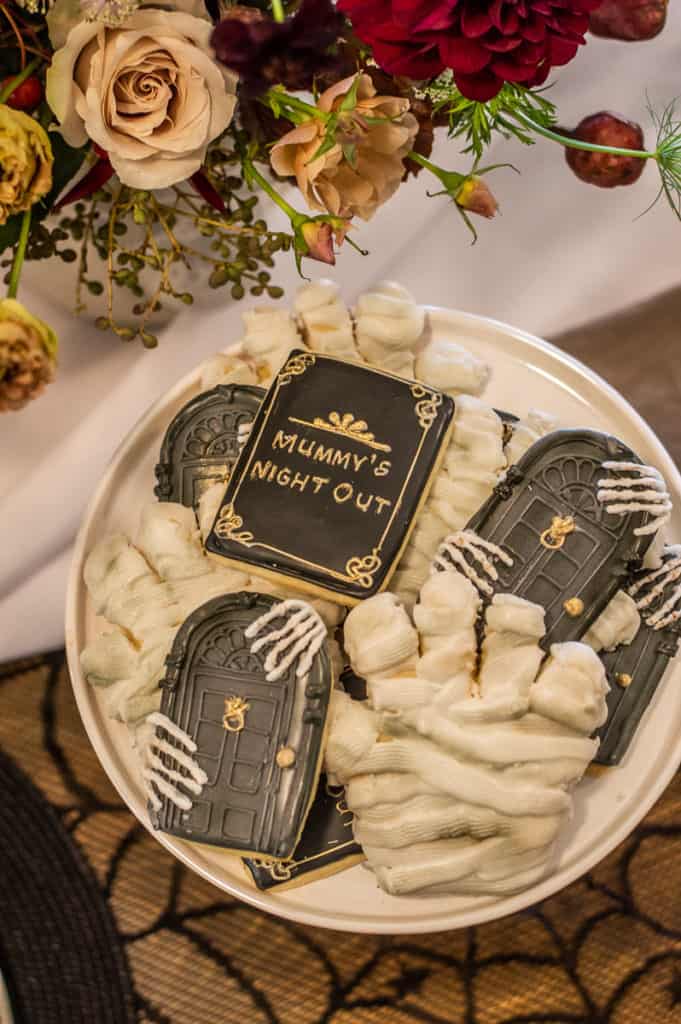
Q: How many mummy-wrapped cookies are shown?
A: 4